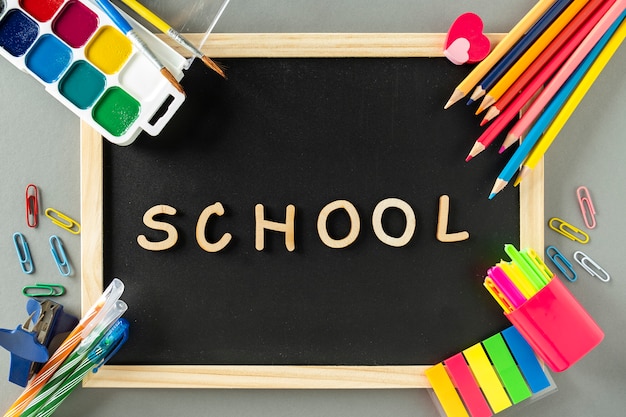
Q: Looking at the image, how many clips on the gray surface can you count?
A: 9